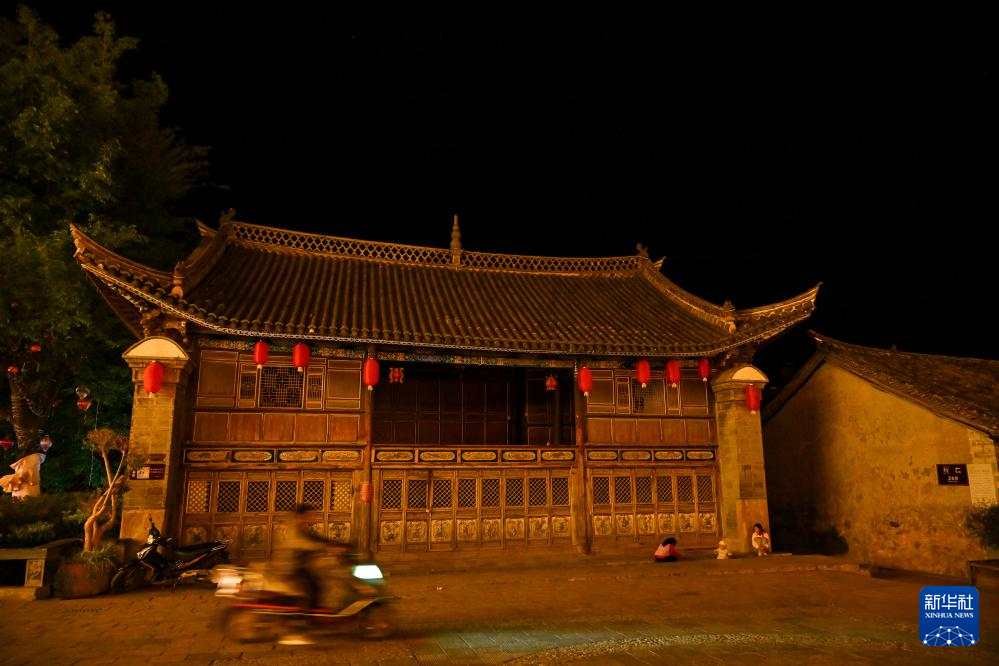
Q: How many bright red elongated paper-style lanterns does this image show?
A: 9